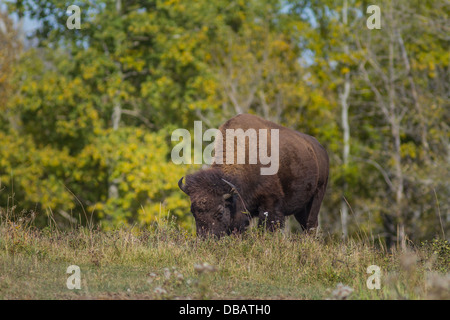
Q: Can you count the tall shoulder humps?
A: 1